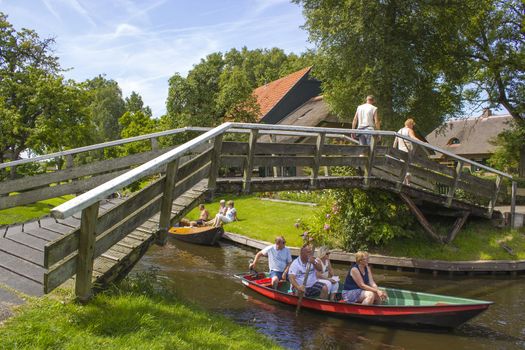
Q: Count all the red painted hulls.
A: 1